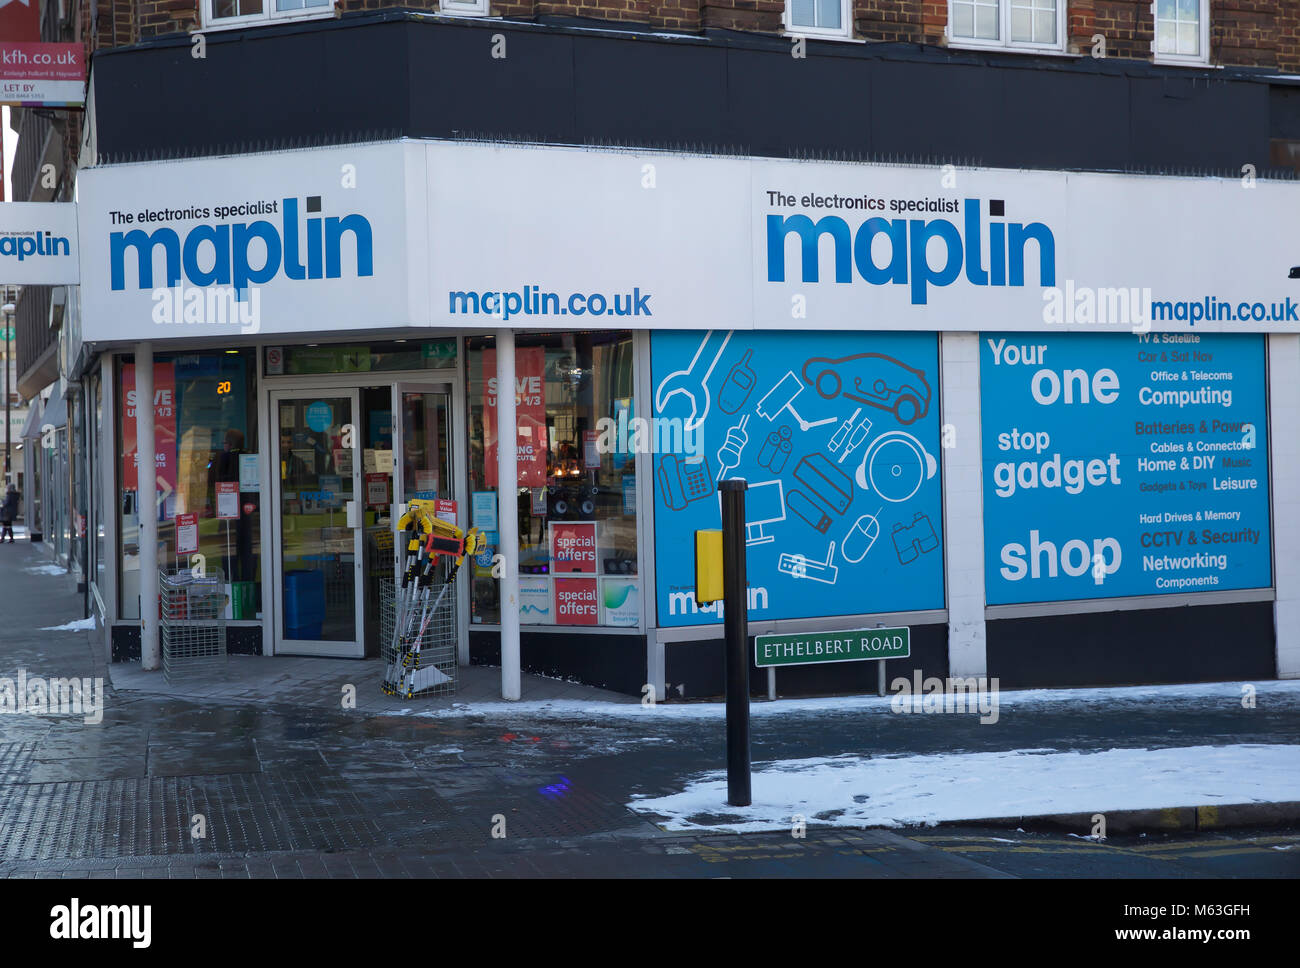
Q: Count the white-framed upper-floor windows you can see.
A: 5